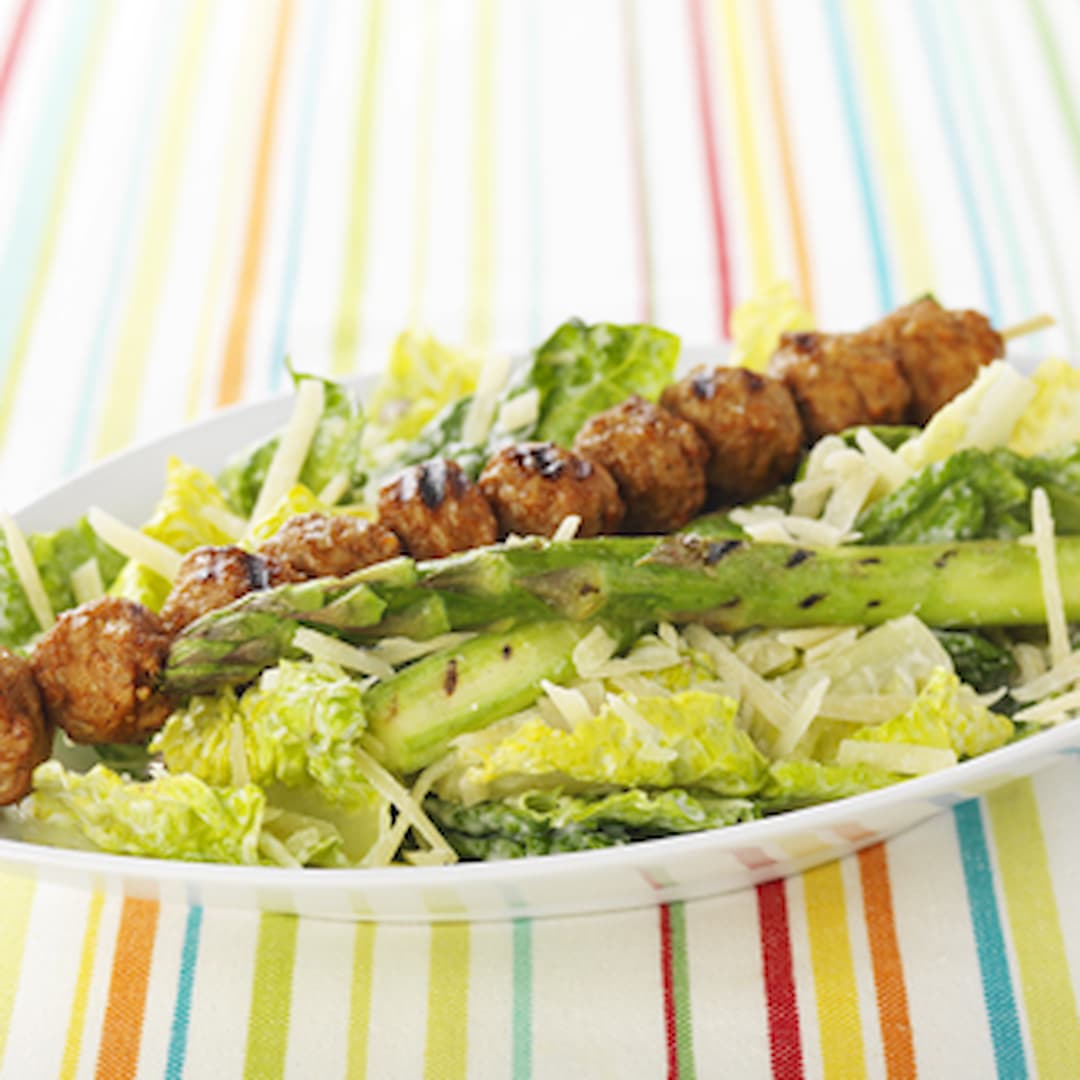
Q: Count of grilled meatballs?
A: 10